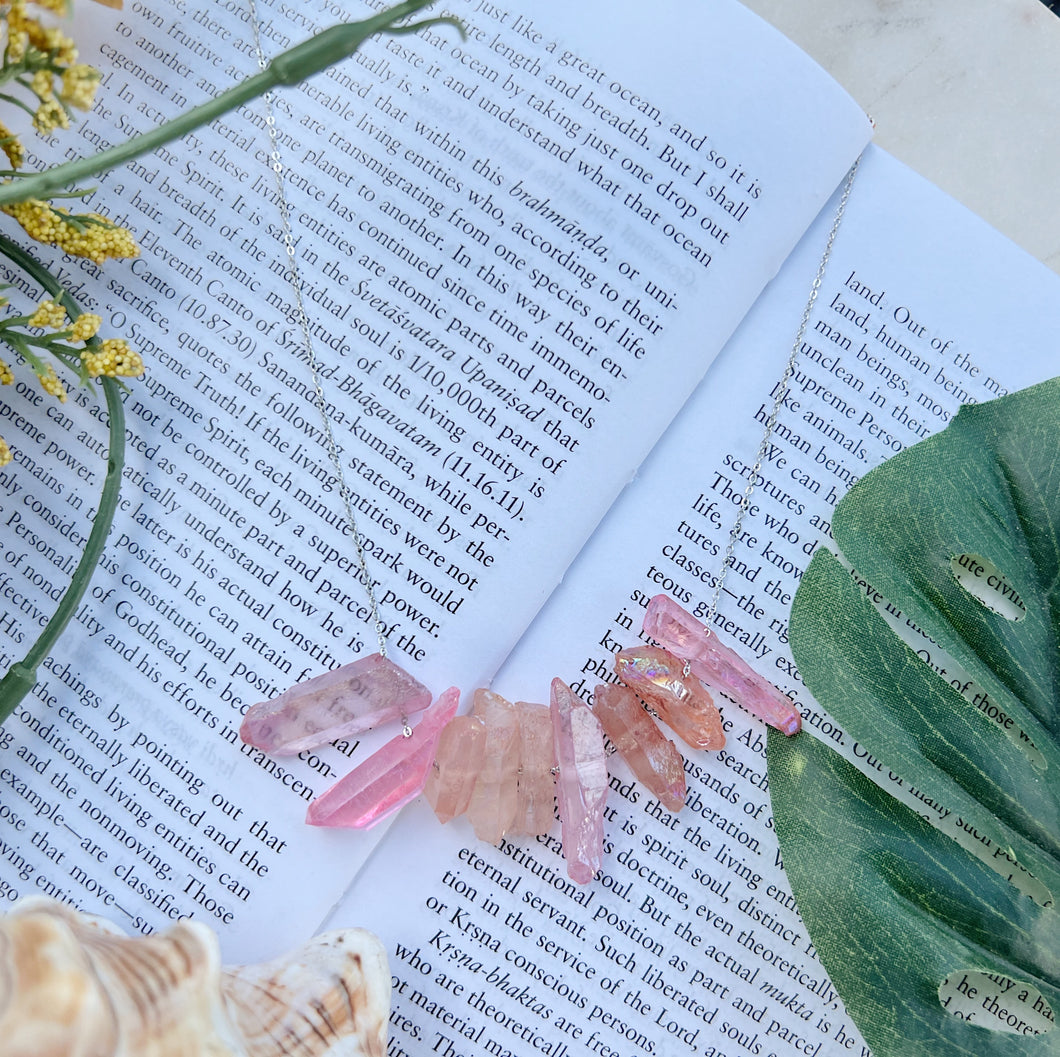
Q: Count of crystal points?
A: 9